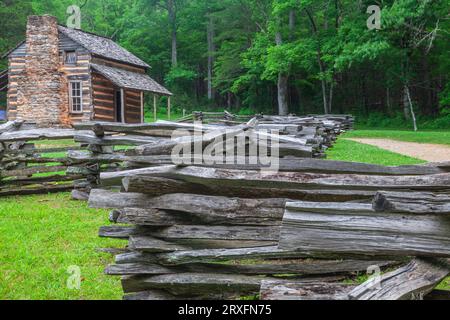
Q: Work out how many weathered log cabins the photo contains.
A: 1